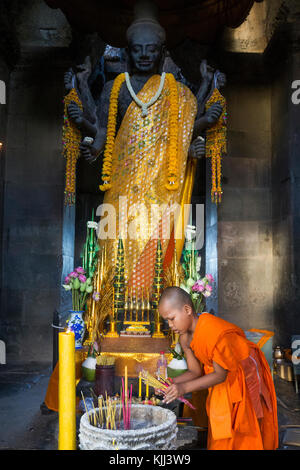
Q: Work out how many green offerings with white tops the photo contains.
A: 2